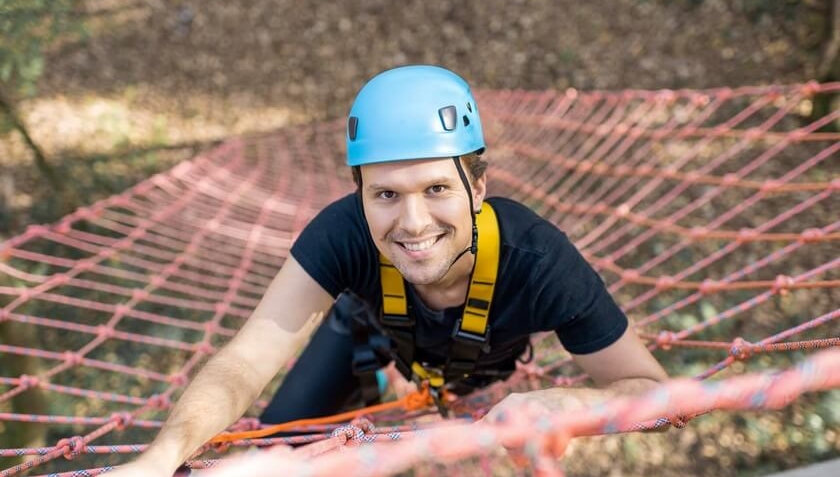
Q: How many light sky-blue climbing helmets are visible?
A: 1